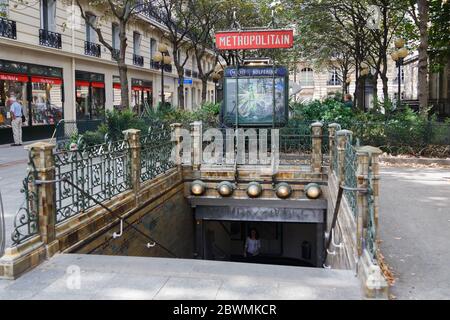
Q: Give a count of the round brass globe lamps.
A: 5